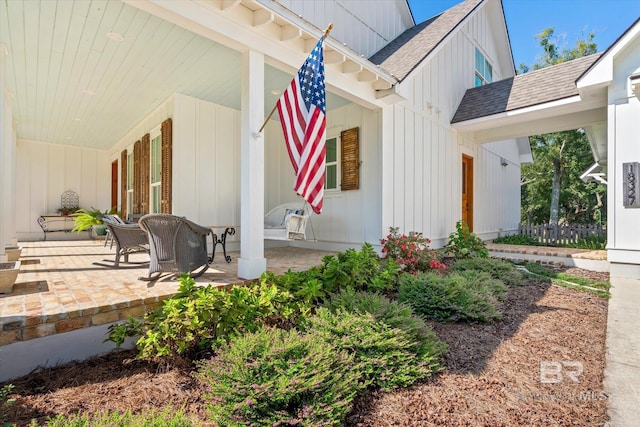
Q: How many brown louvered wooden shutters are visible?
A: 5